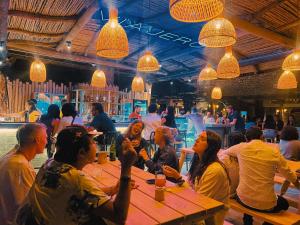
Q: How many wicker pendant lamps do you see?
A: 12